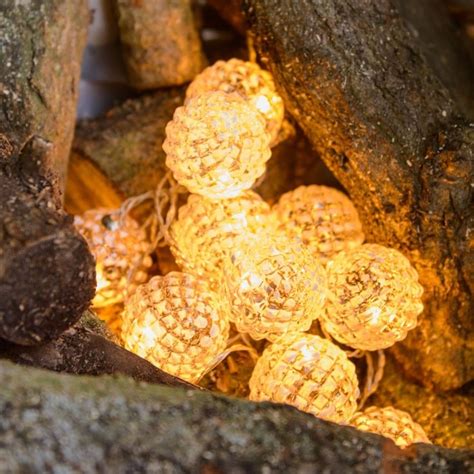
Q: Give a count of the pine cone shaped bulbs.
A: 10